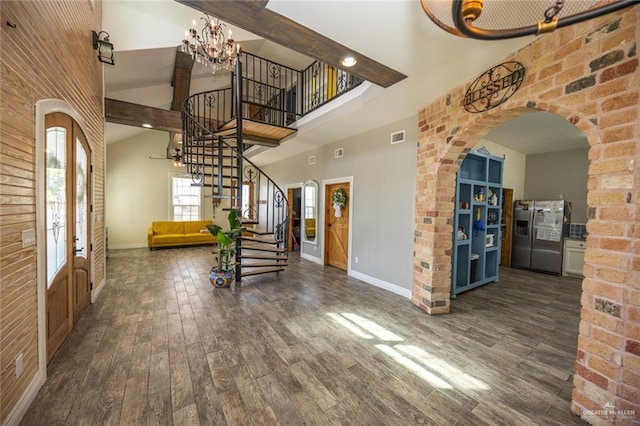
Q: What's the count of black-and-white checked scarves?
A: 0